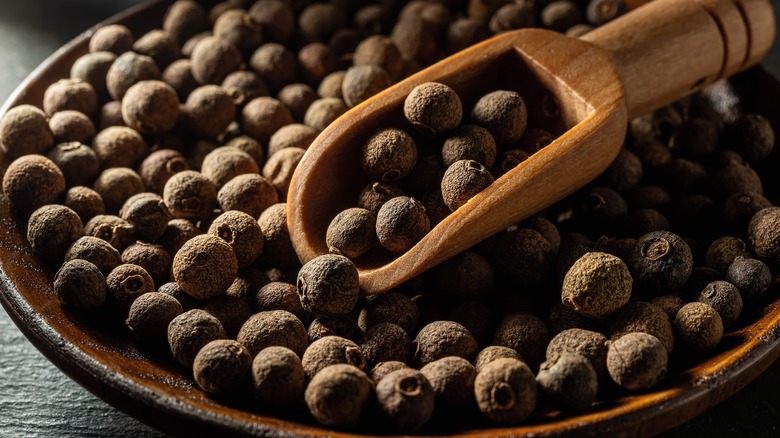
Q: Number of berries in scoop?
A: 12